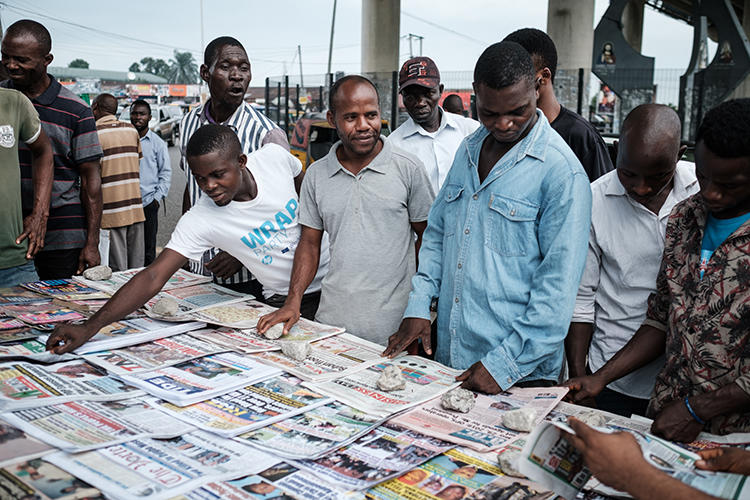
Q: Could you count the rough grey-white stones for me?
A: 9